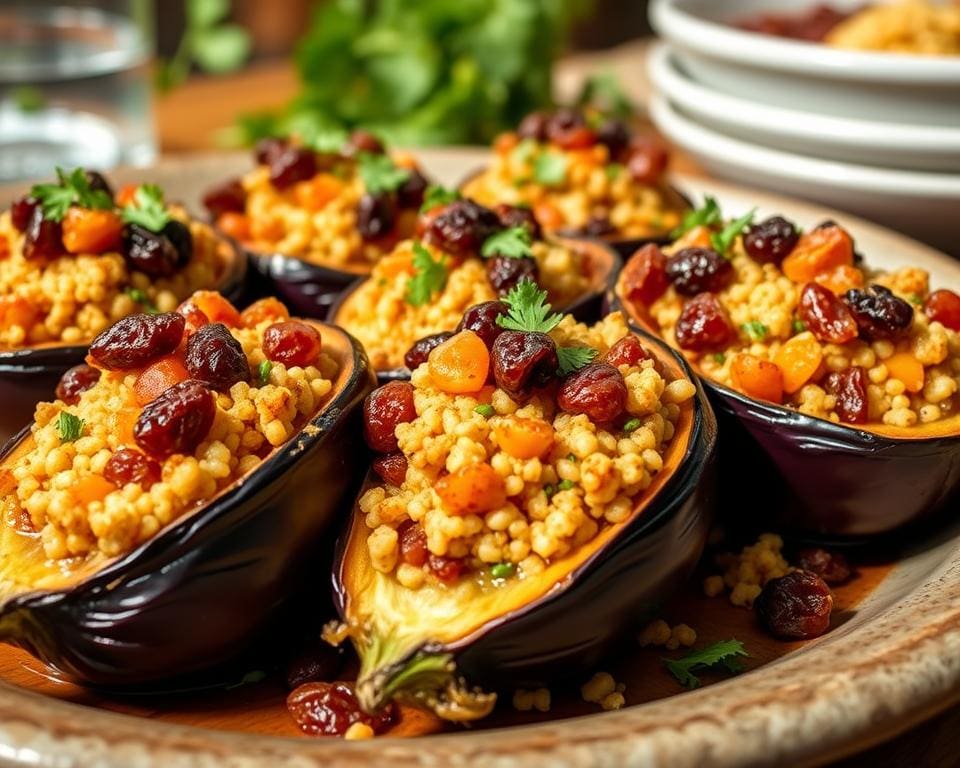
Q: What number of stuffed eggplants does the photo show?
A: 7